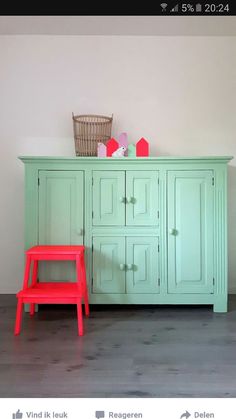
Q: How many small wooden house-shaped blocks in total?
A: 5